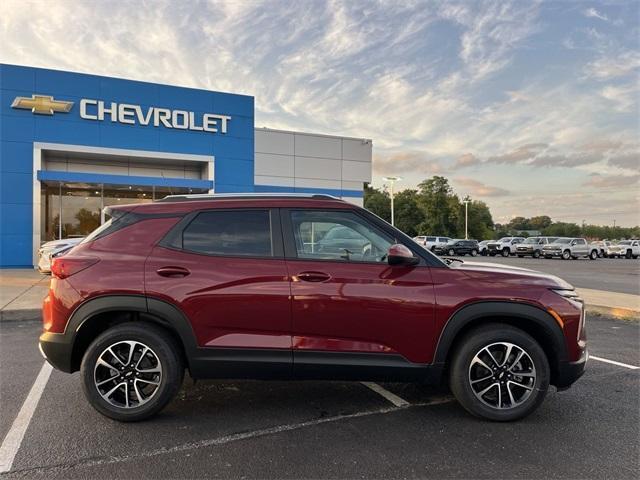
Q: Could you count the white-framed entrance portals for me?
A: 1